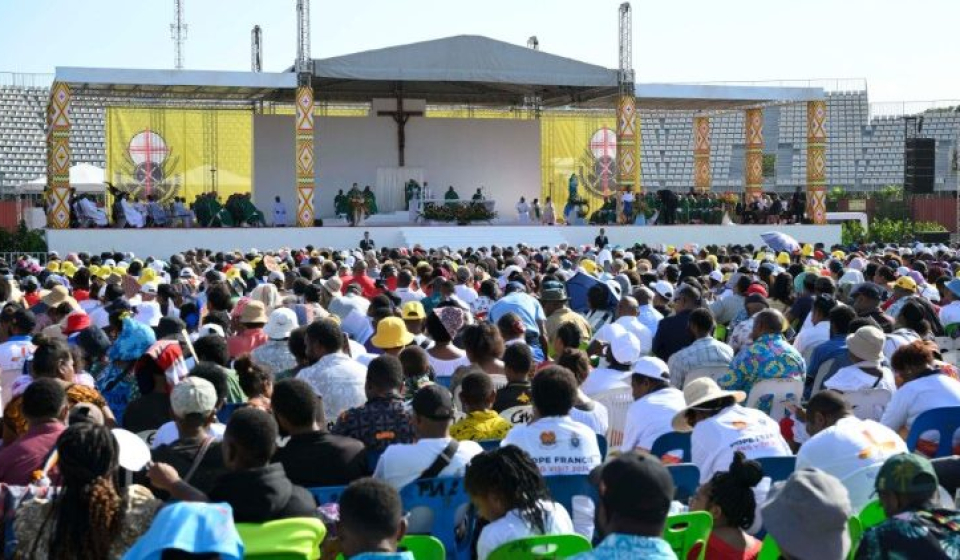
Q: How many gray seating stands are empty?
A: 2